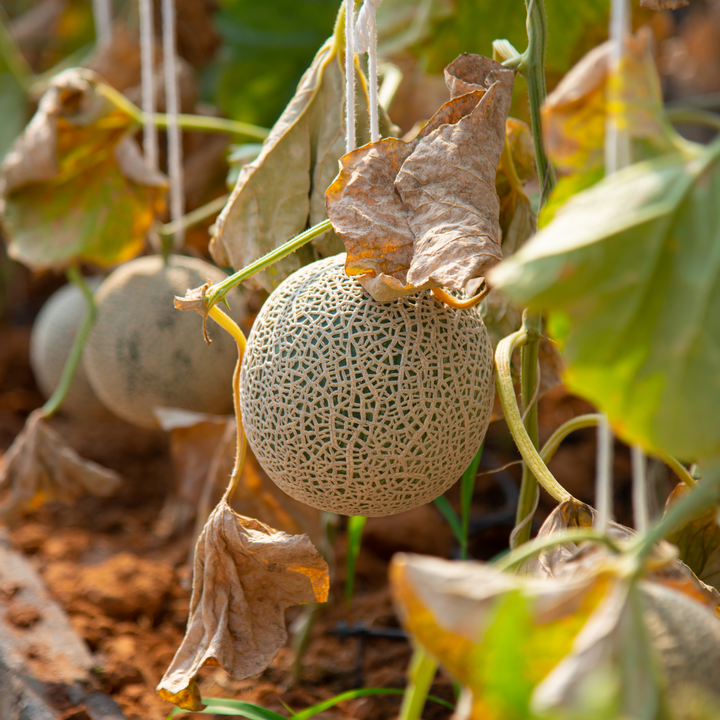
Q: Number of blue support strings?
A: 0